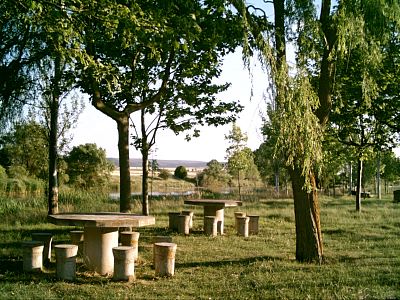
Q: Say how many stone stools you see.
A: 14